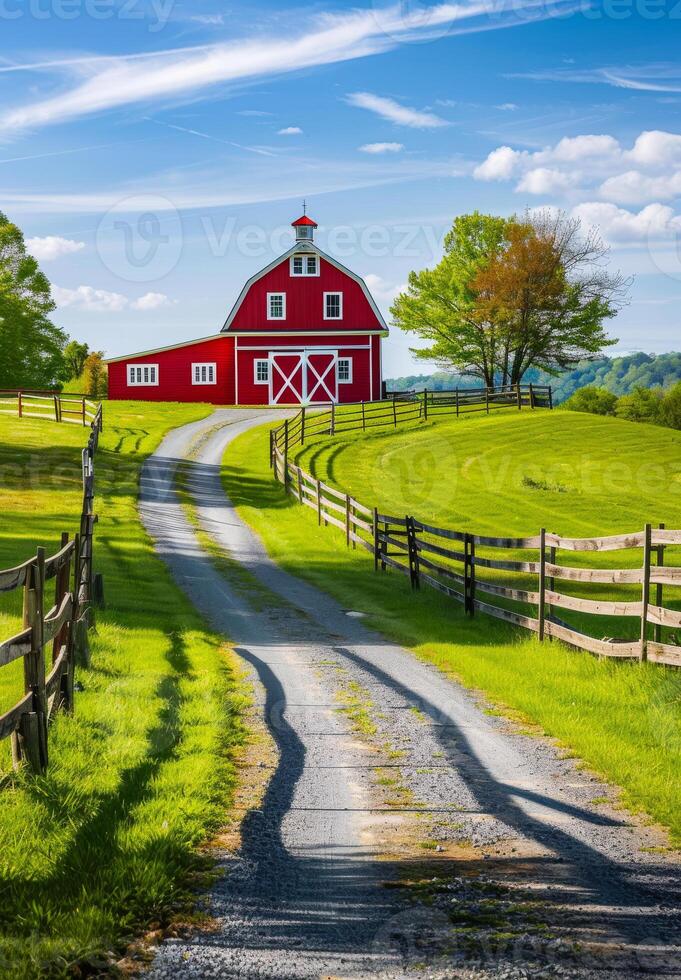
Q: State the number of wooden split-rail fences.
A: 2